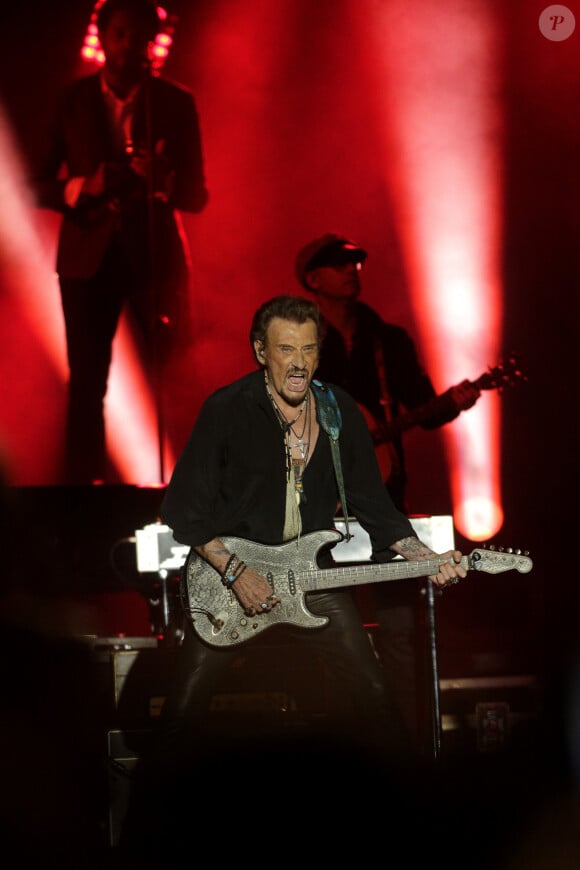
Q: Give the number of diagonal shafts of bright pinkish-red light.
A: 2